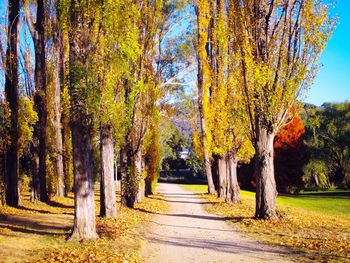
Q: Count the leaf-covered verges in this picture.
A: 2